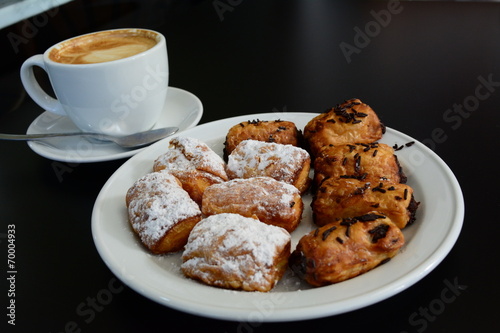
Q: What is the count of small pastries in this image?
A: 10